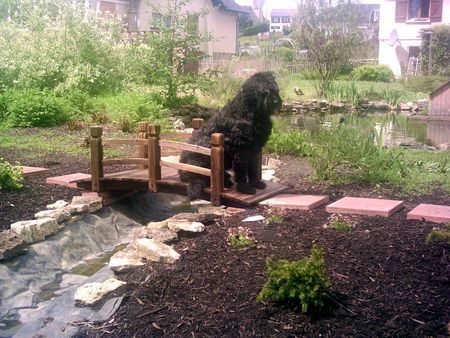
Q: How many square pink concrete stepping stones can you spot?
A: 5